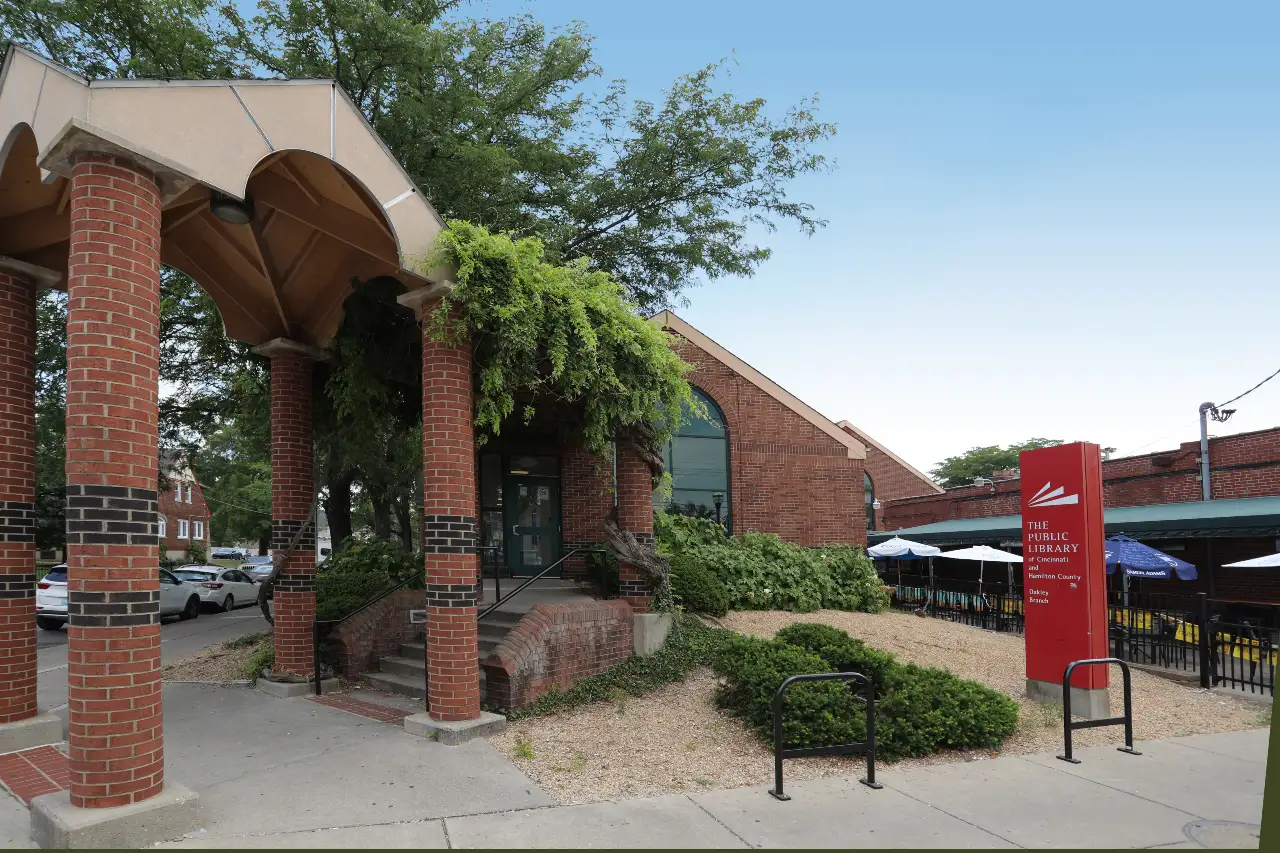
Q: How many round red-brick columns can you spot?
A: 5